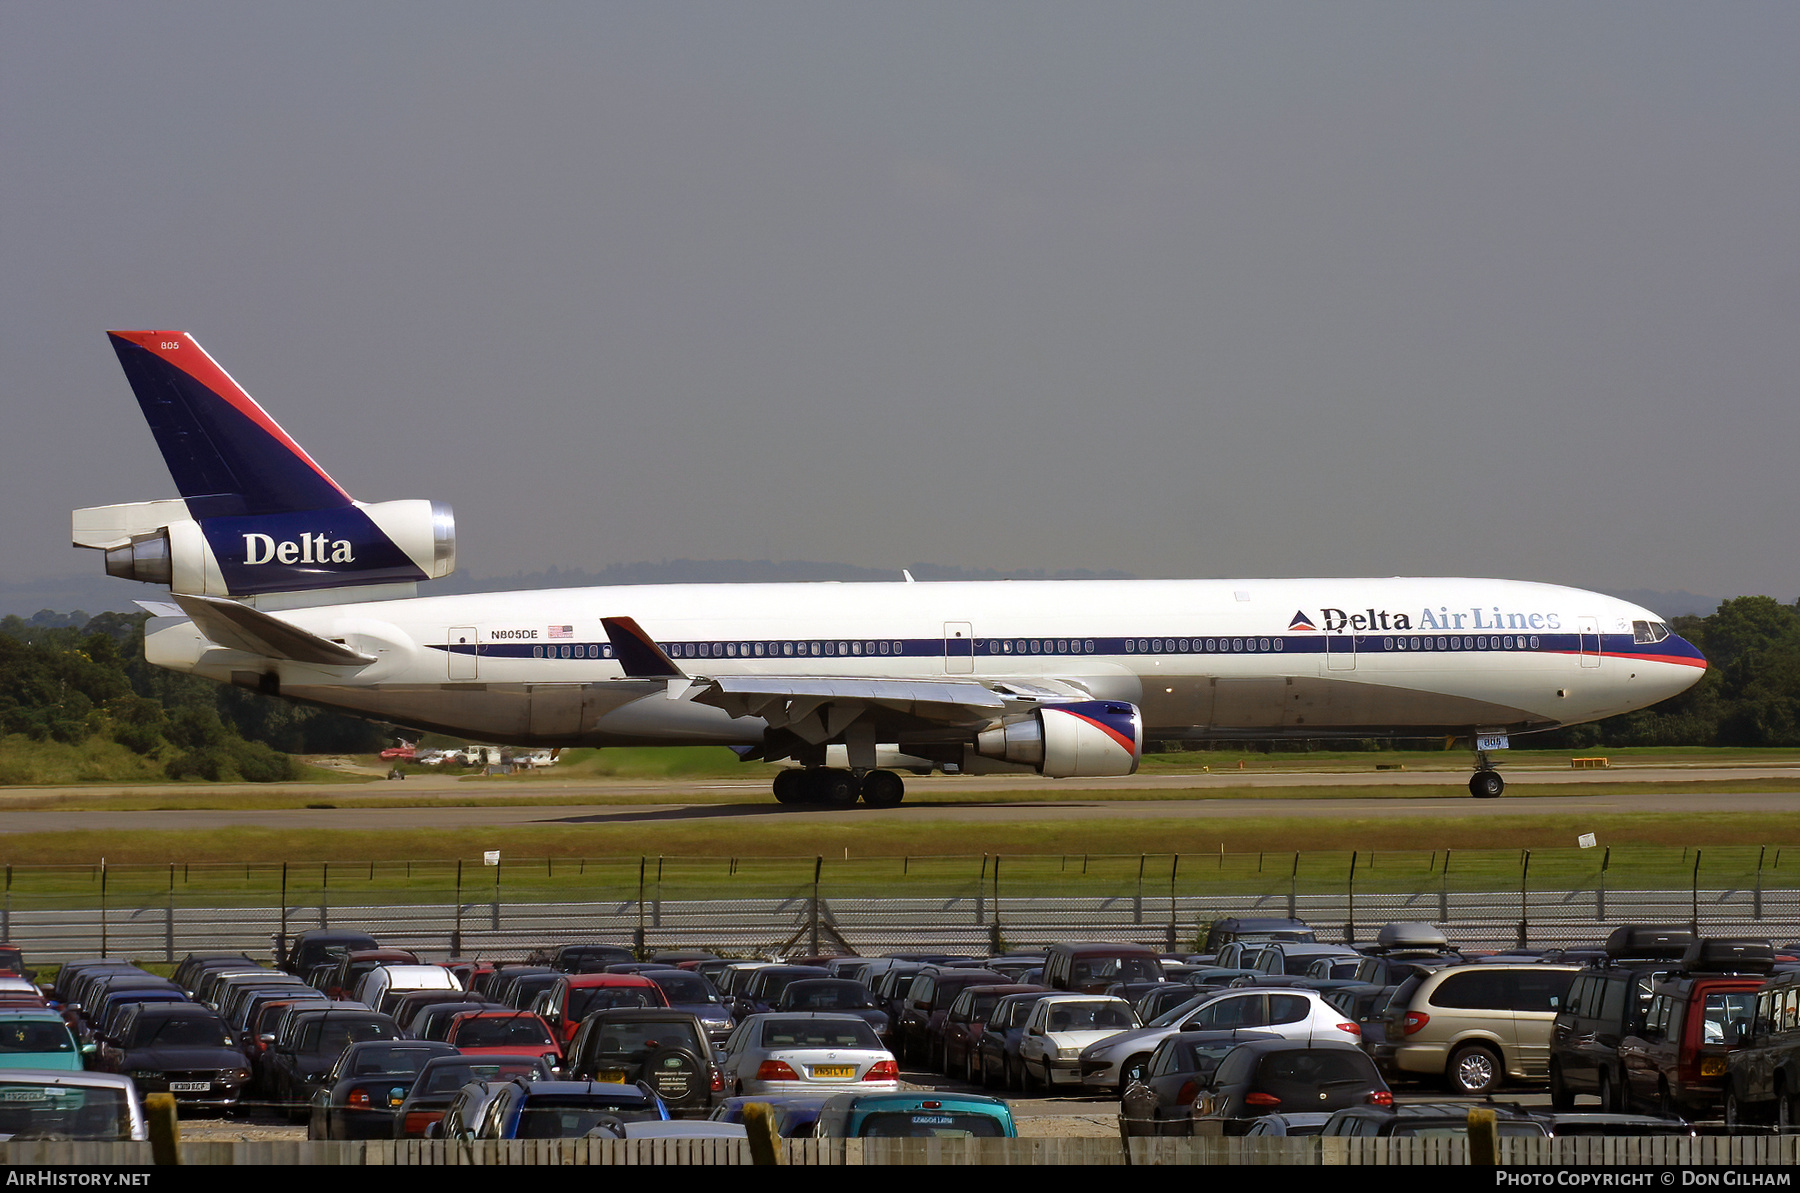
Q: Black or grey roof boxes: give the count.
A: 3